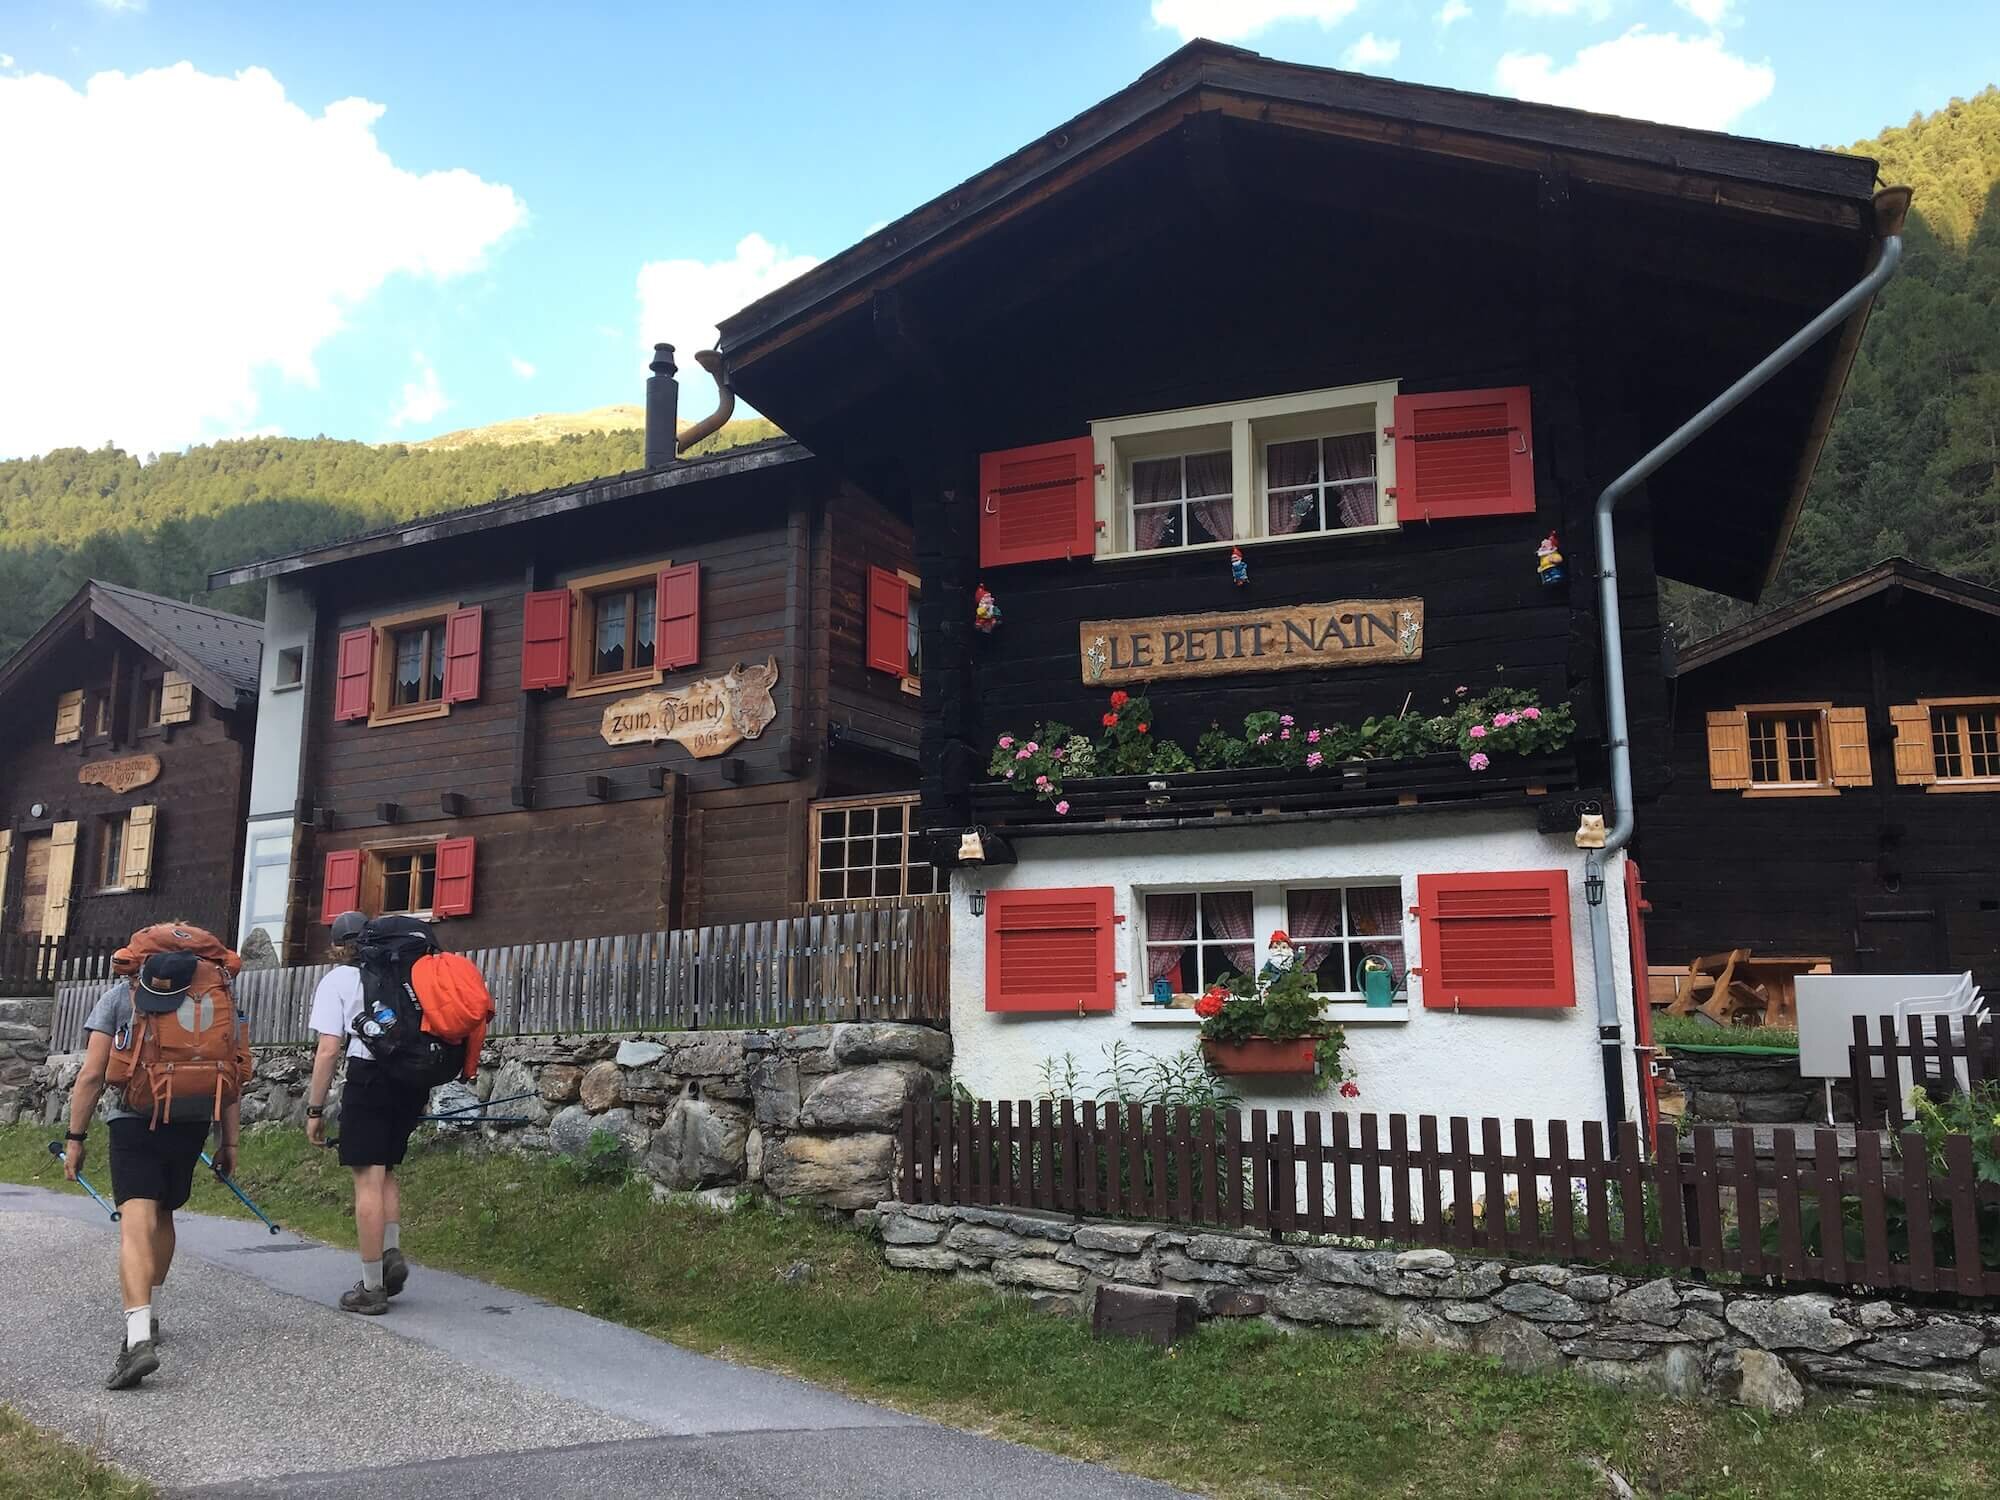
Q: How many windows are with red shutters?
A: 6